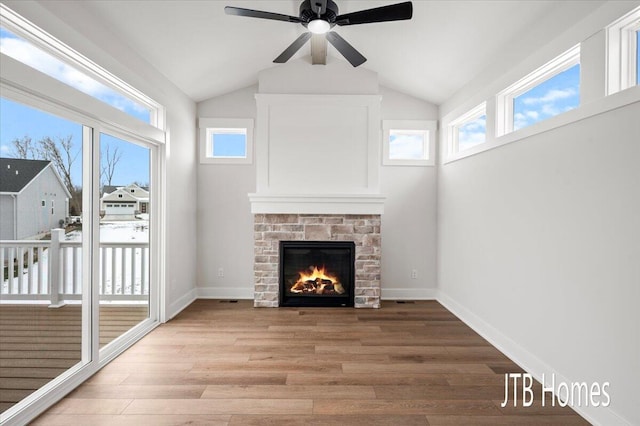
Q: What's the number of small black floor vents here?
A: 2